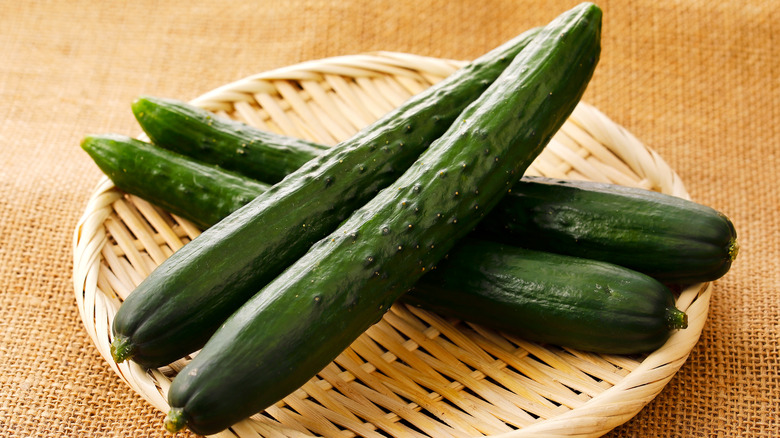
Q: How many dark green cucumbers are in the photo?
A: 4